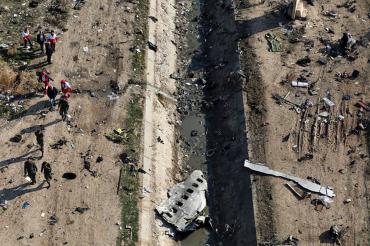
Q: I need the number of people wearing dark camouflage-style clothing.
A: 4